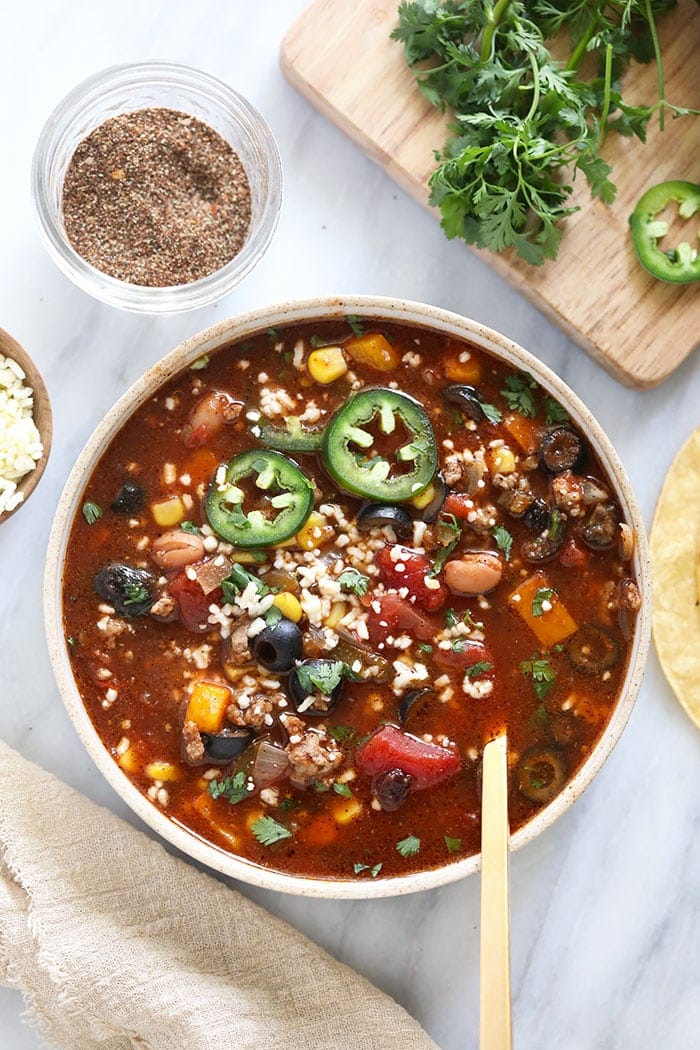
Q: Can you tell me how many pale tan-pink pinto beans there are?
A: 3